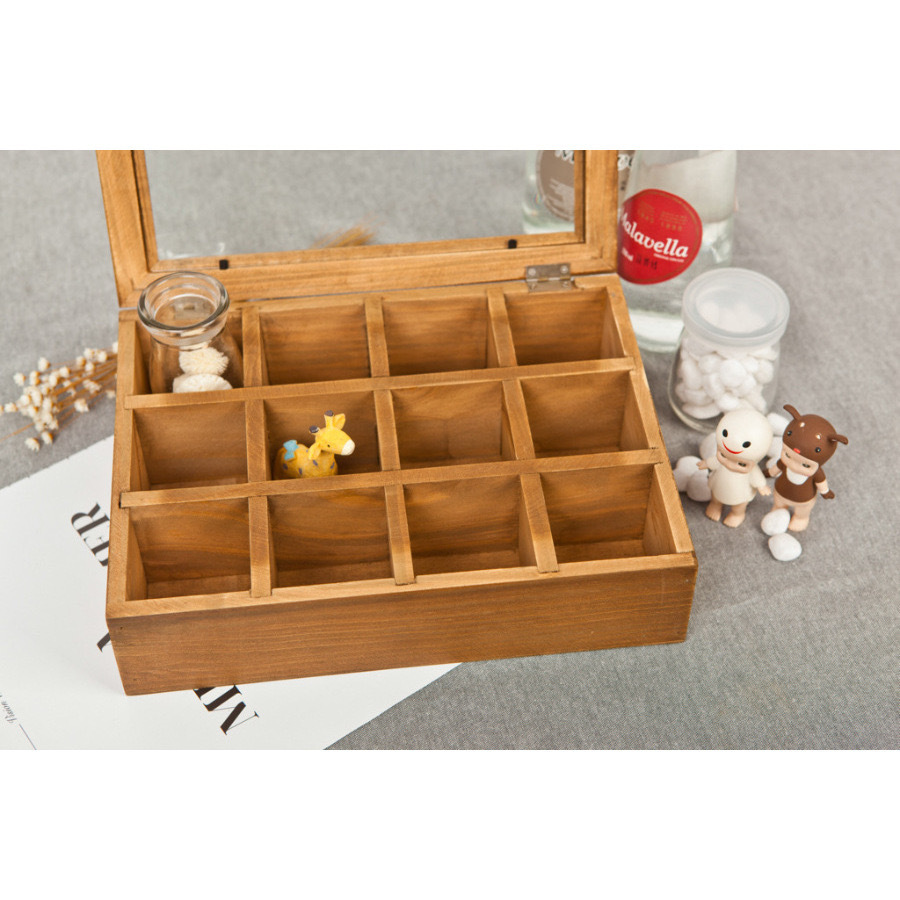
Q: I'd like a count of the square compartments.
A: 12